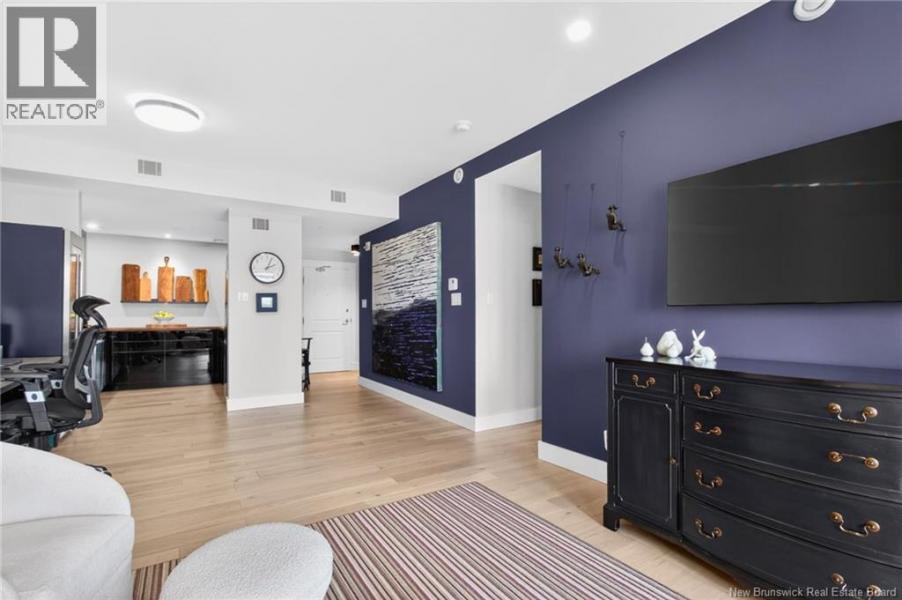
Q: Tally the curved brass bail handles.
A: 9